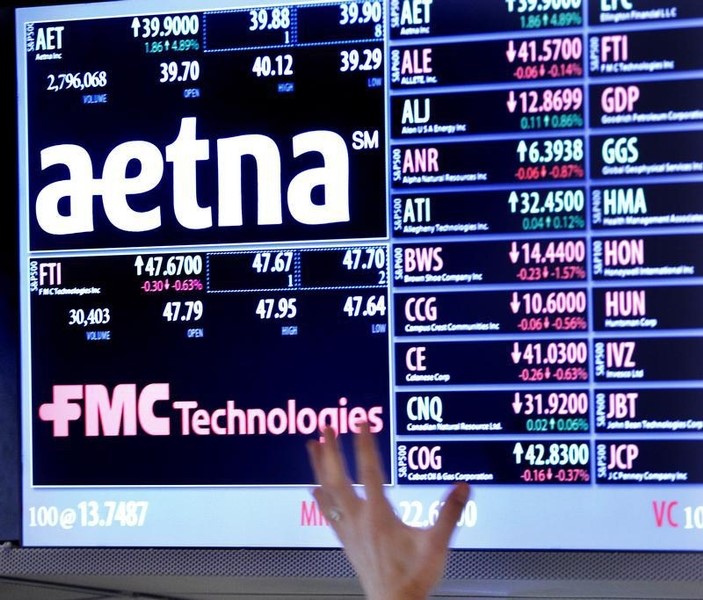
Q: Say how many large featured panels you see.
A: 2